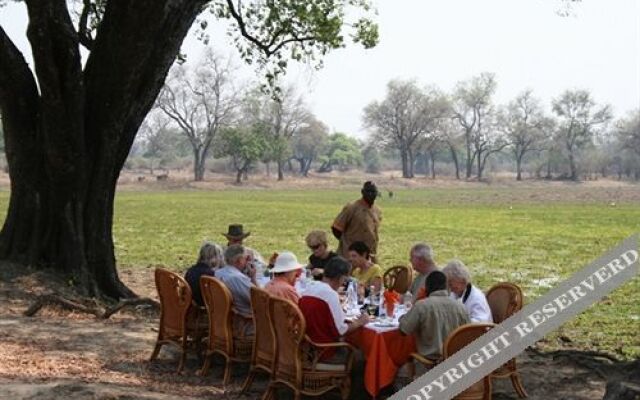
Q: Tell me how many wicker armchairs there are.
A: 7